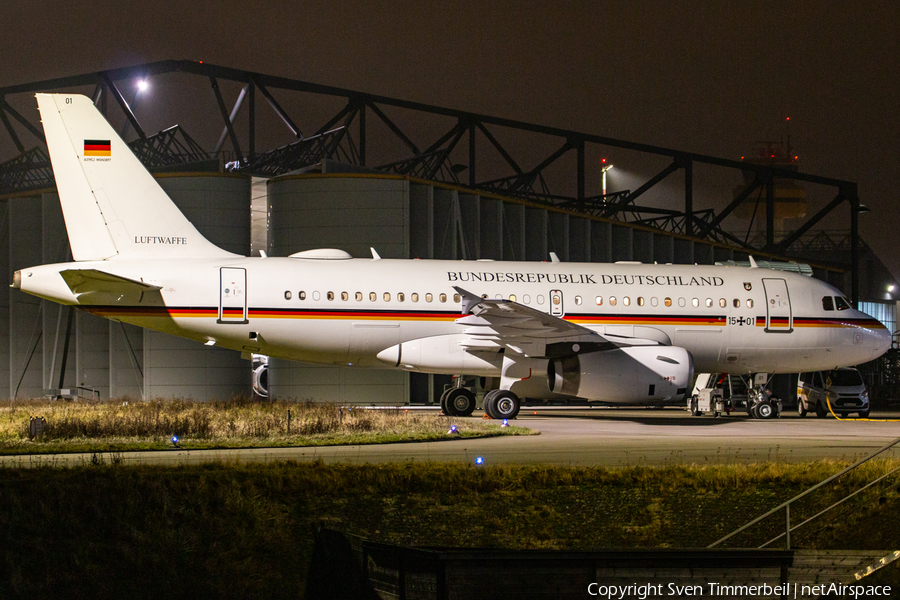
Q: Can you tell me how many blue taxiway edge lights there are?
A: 4